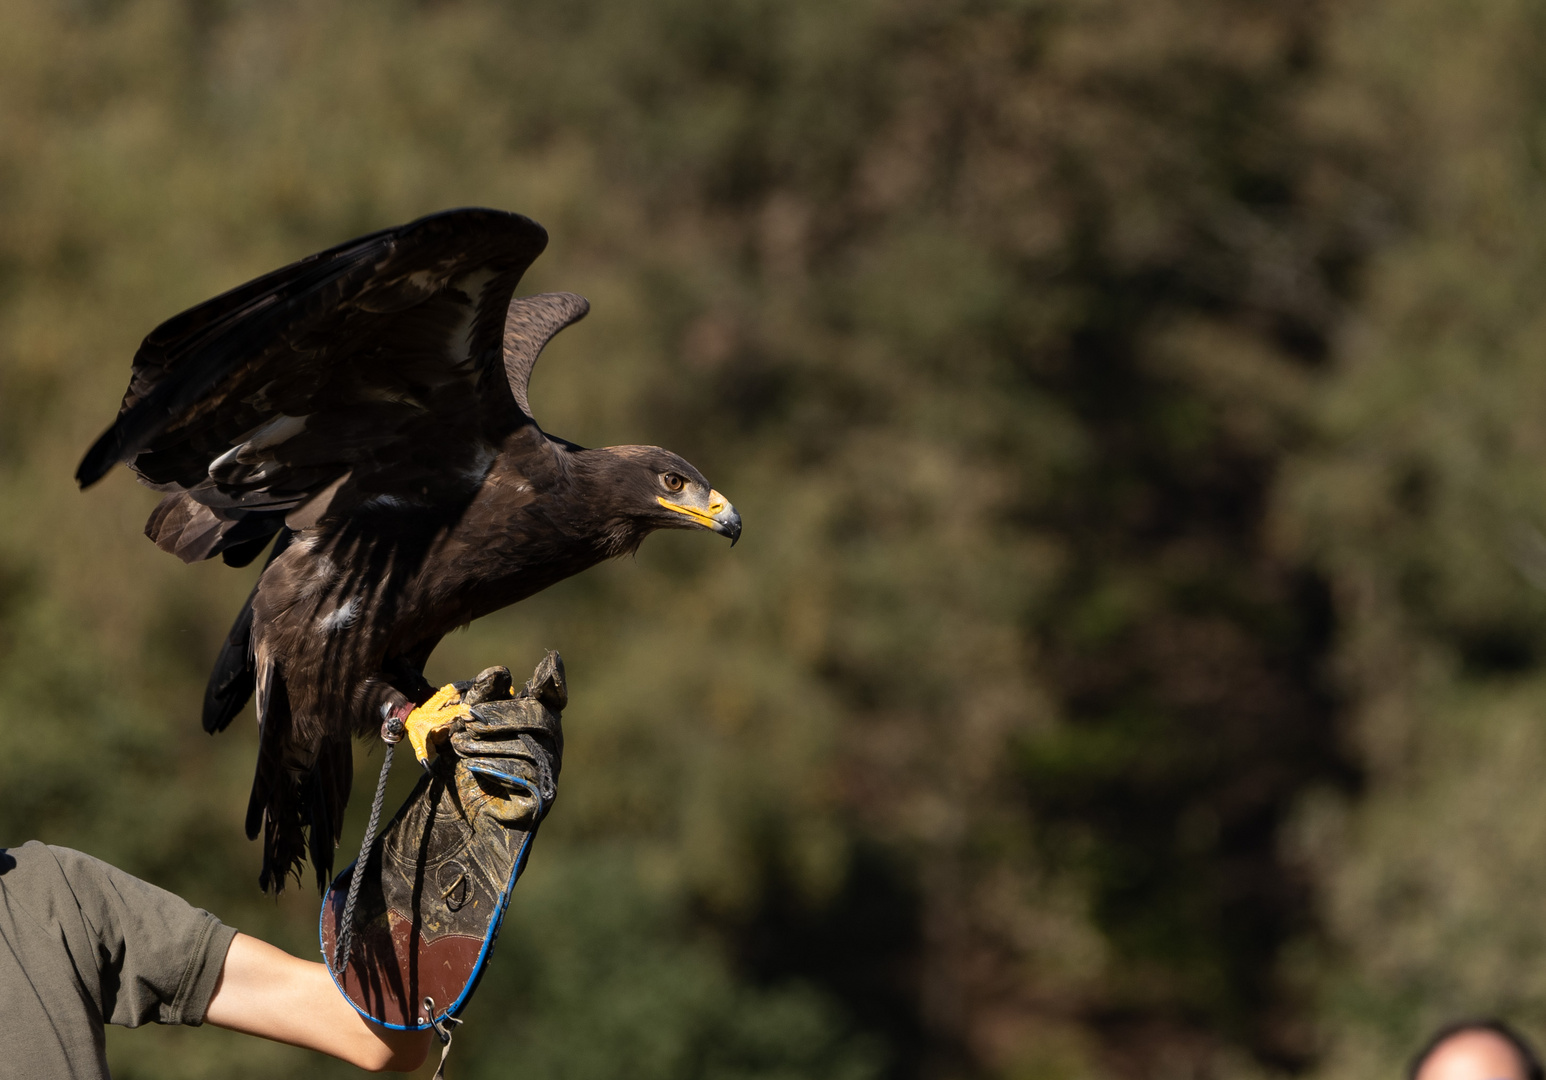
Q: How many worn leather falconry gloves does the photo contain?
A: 1